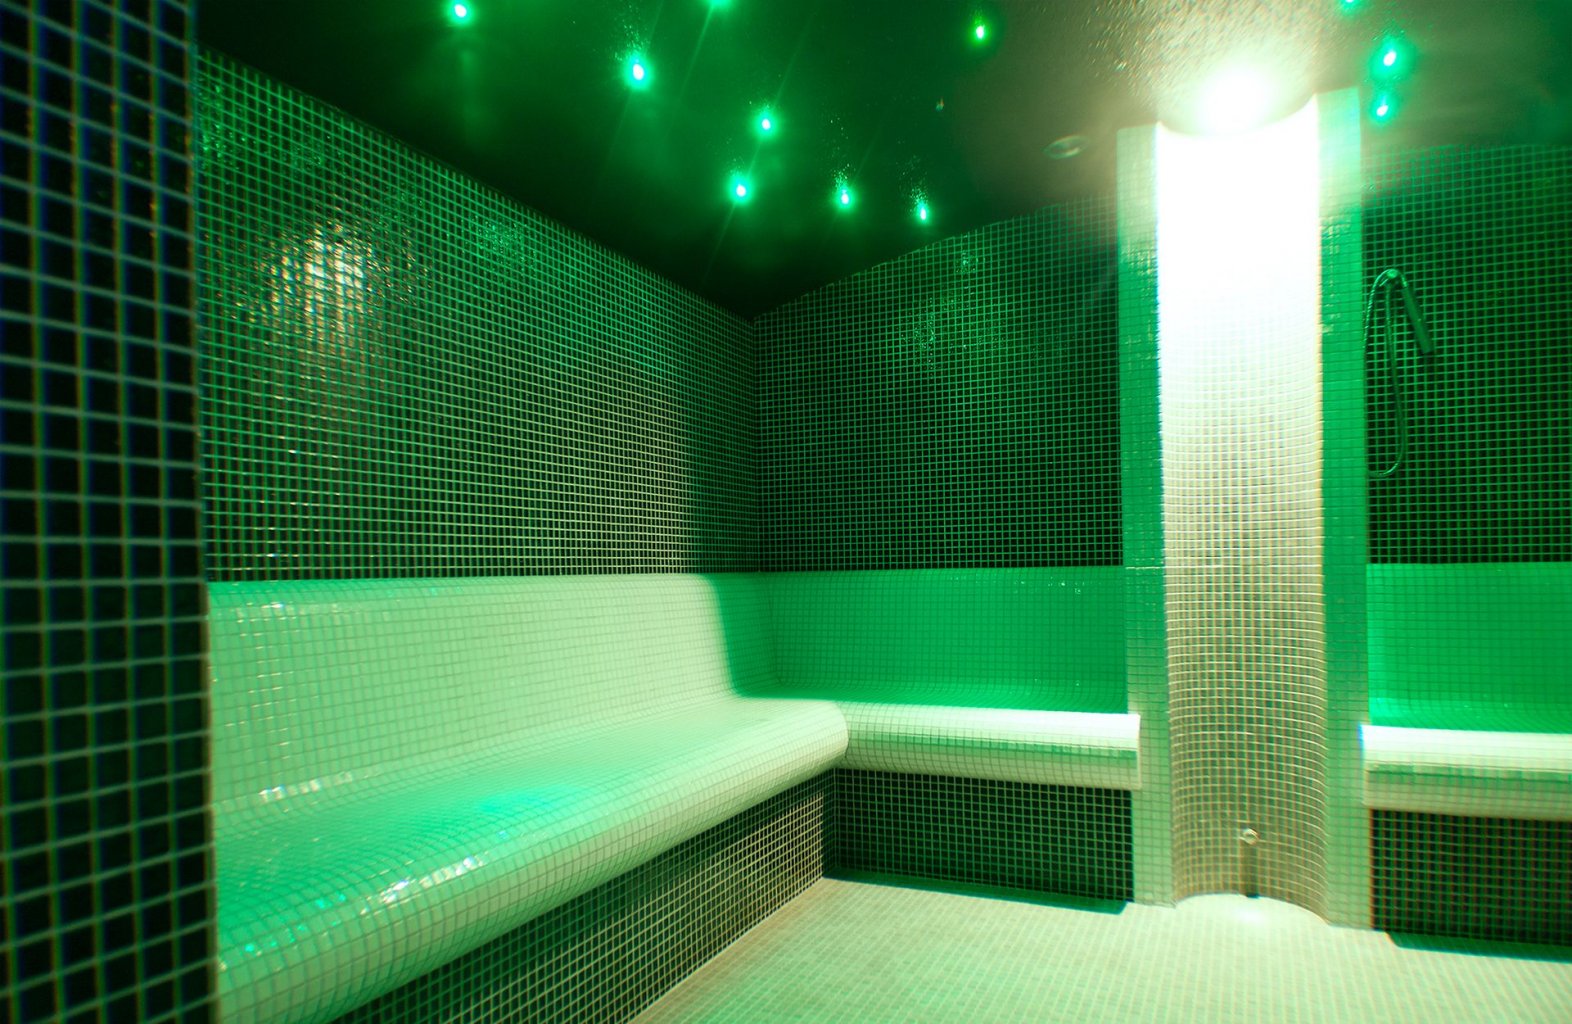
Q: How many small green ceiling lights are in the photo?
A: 11